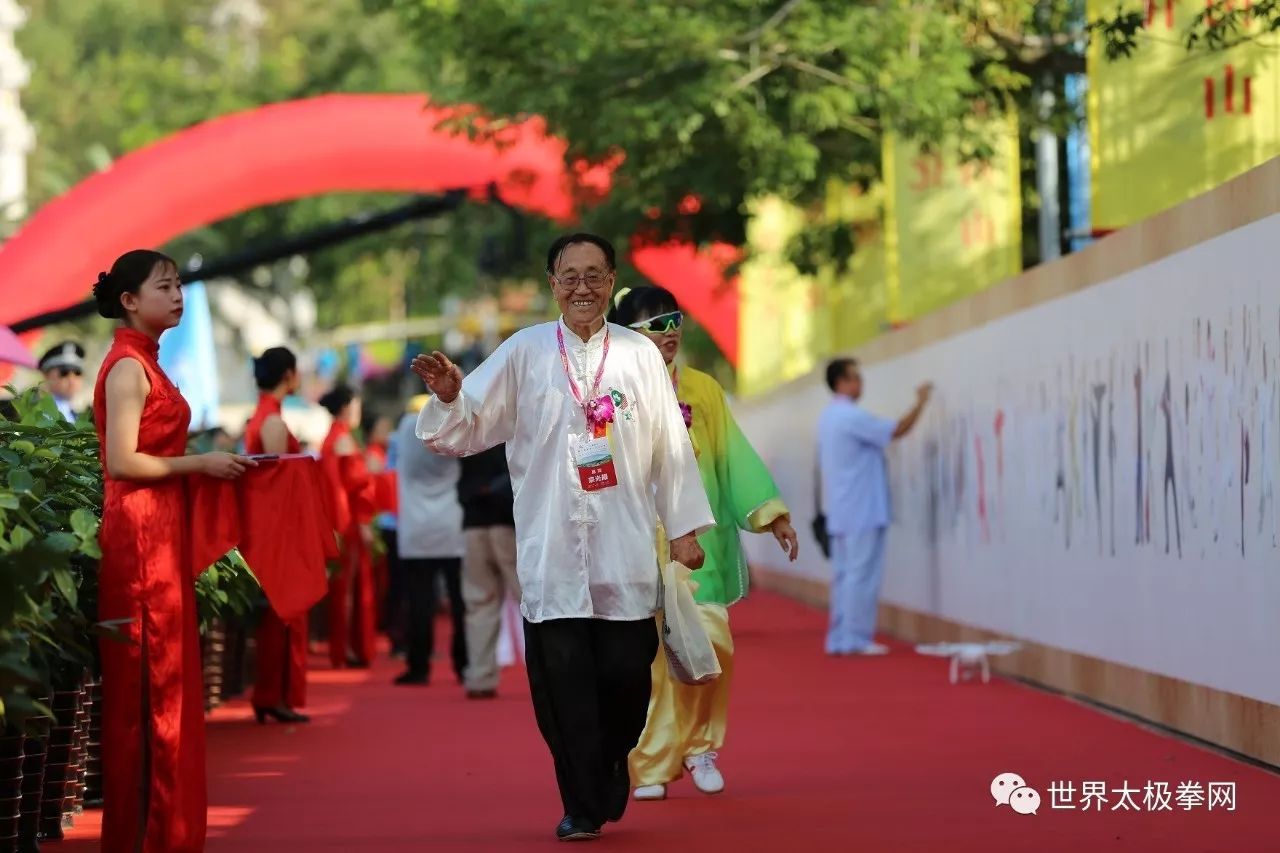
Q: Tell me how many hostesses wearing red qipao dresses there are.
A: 4